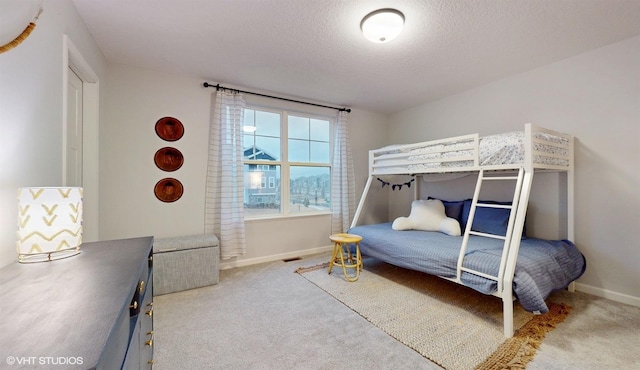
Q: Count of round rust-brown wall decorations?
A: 3